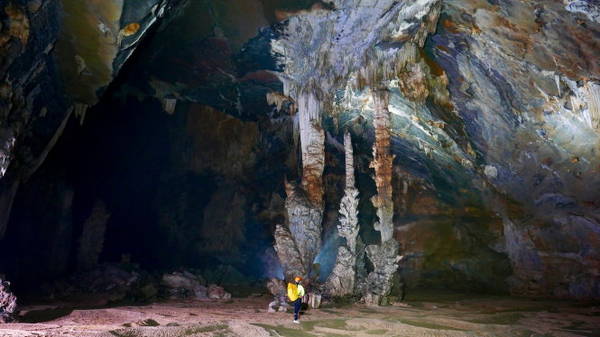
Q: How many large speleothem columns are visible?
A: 3